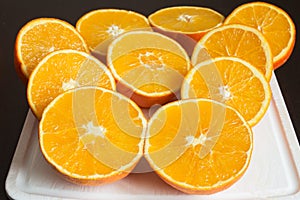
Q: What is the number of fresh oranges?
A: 10